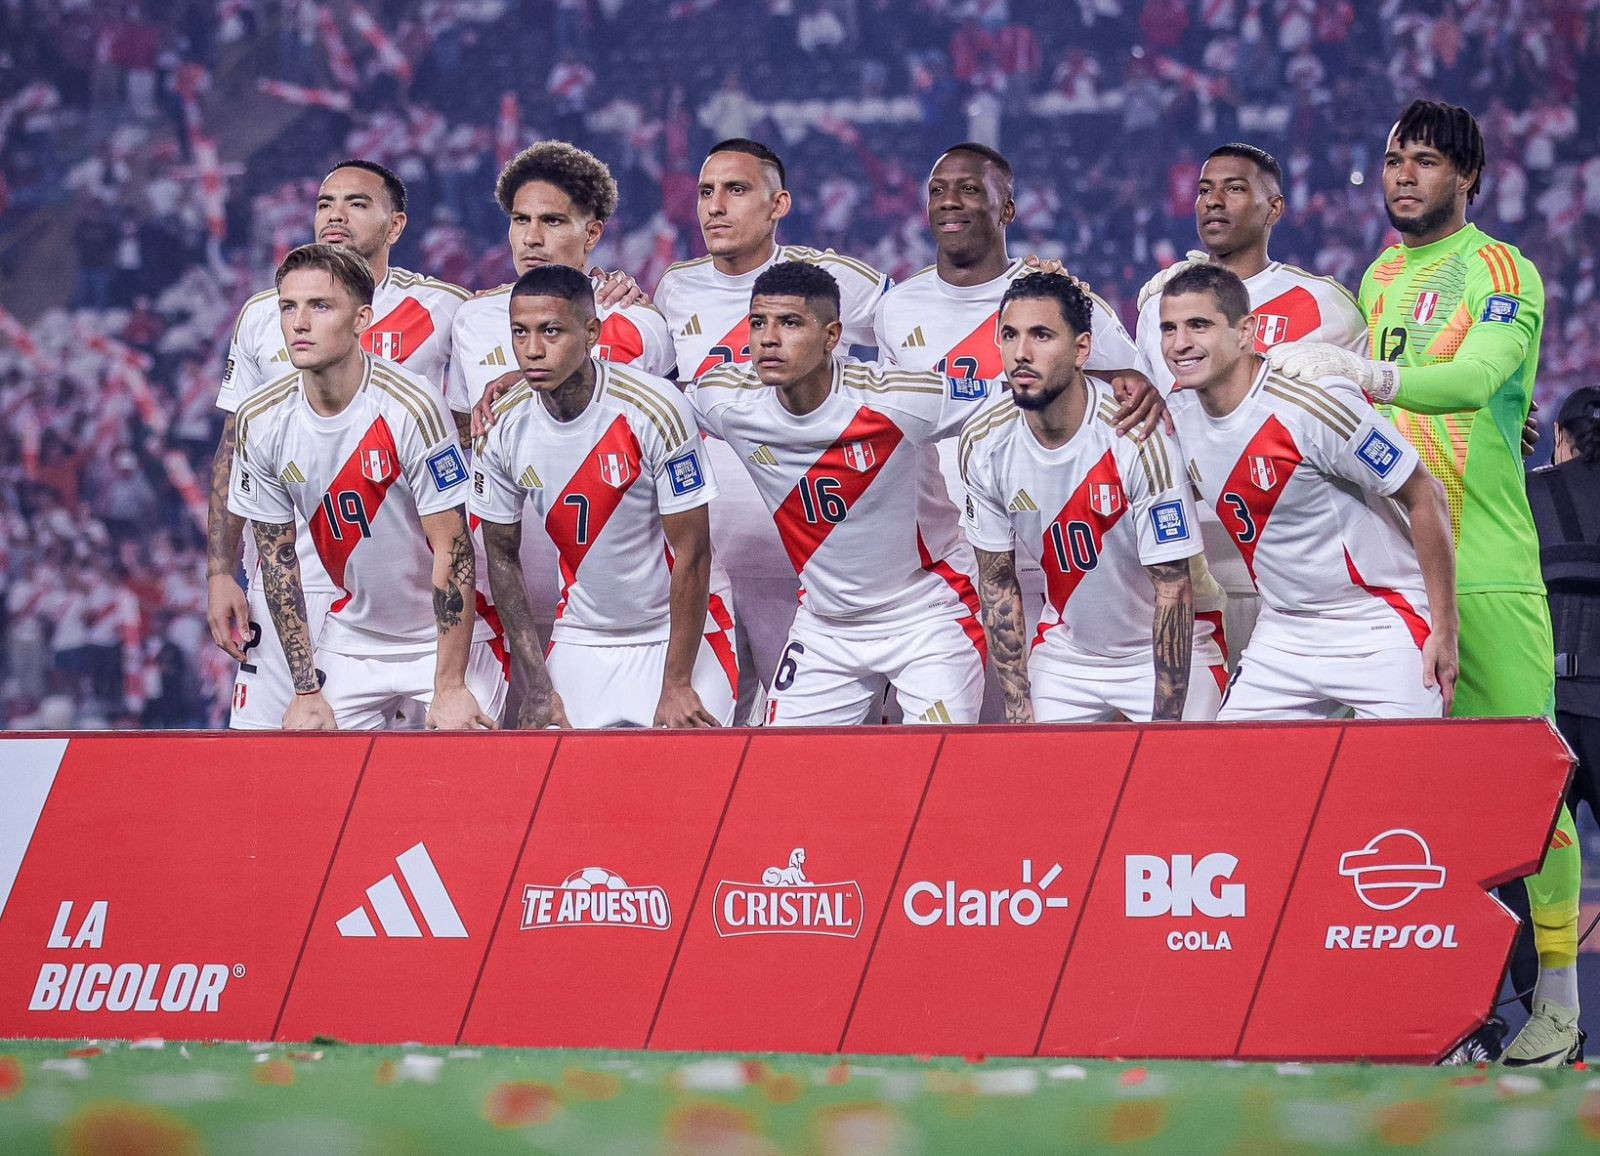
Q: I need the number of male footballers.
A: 11